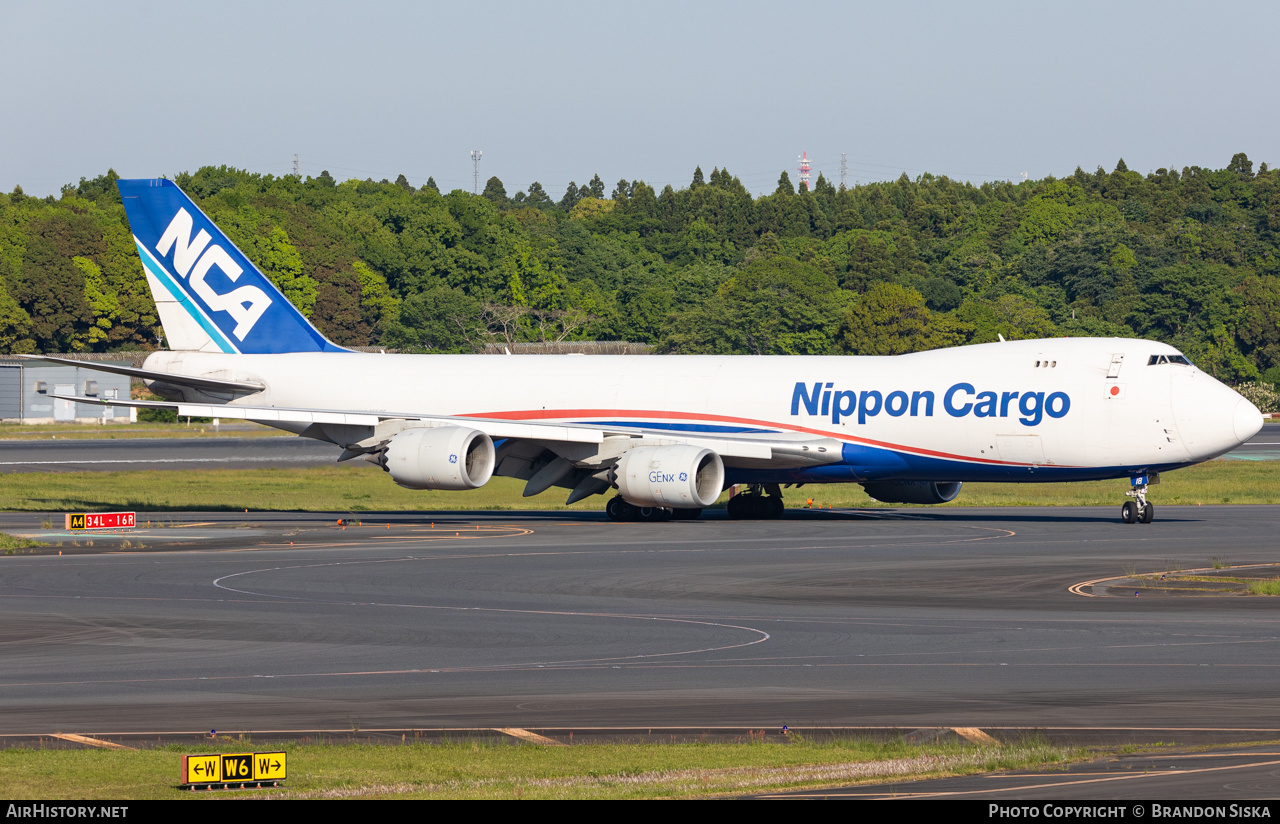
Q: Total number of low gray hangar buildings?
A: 1